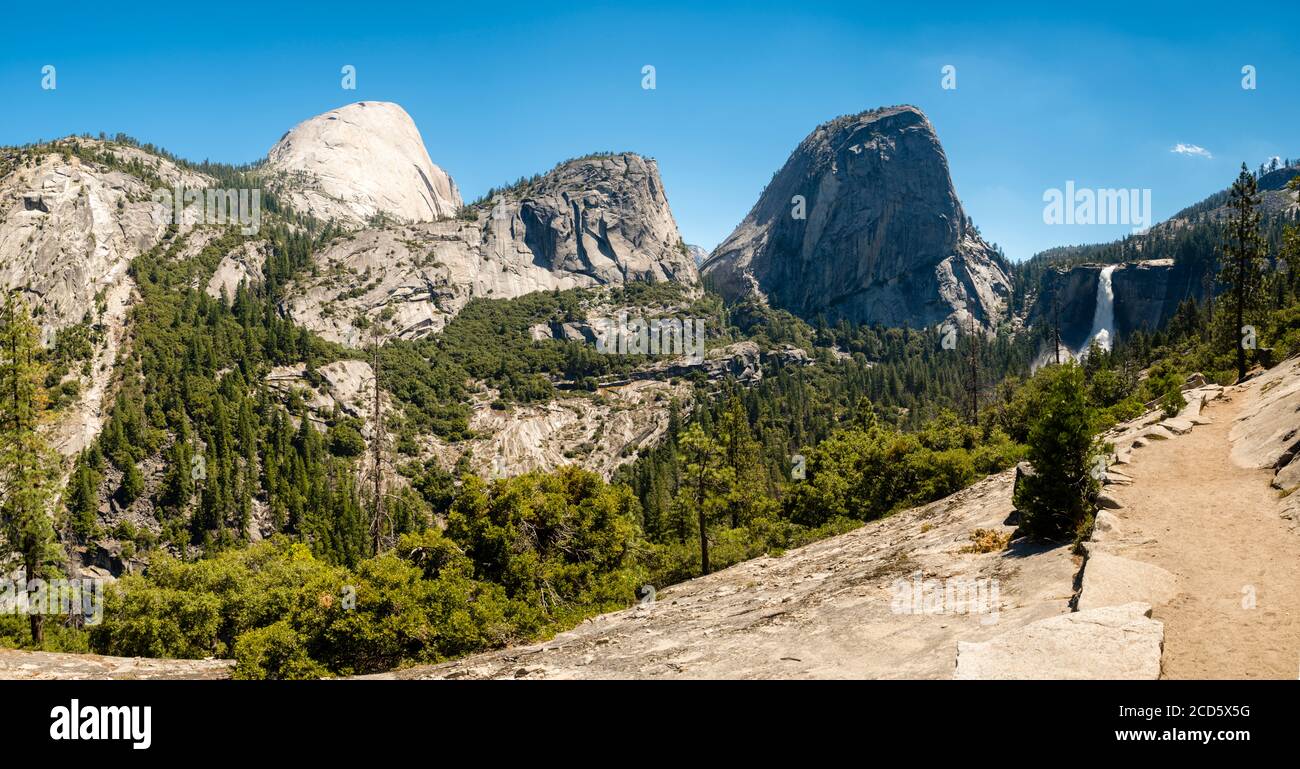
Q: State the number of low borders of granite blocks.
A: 1